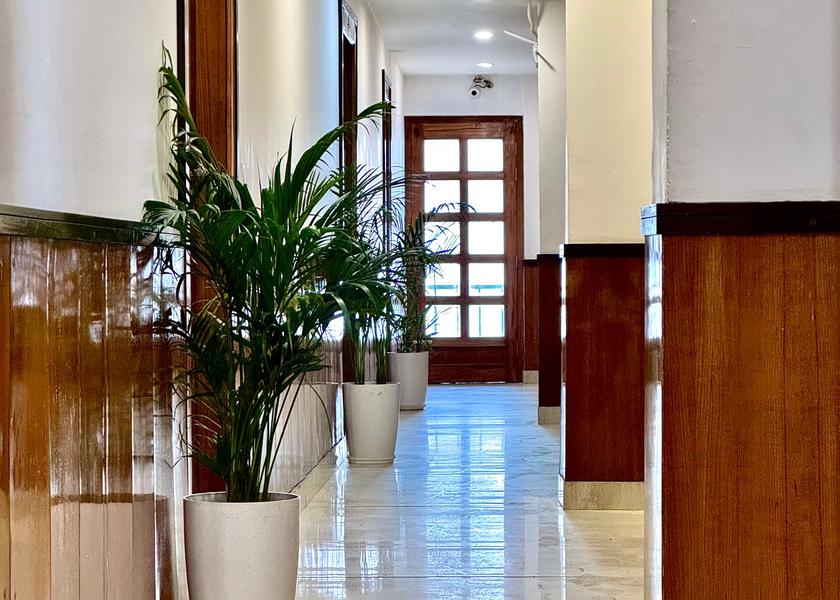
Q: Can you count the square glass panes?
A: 10